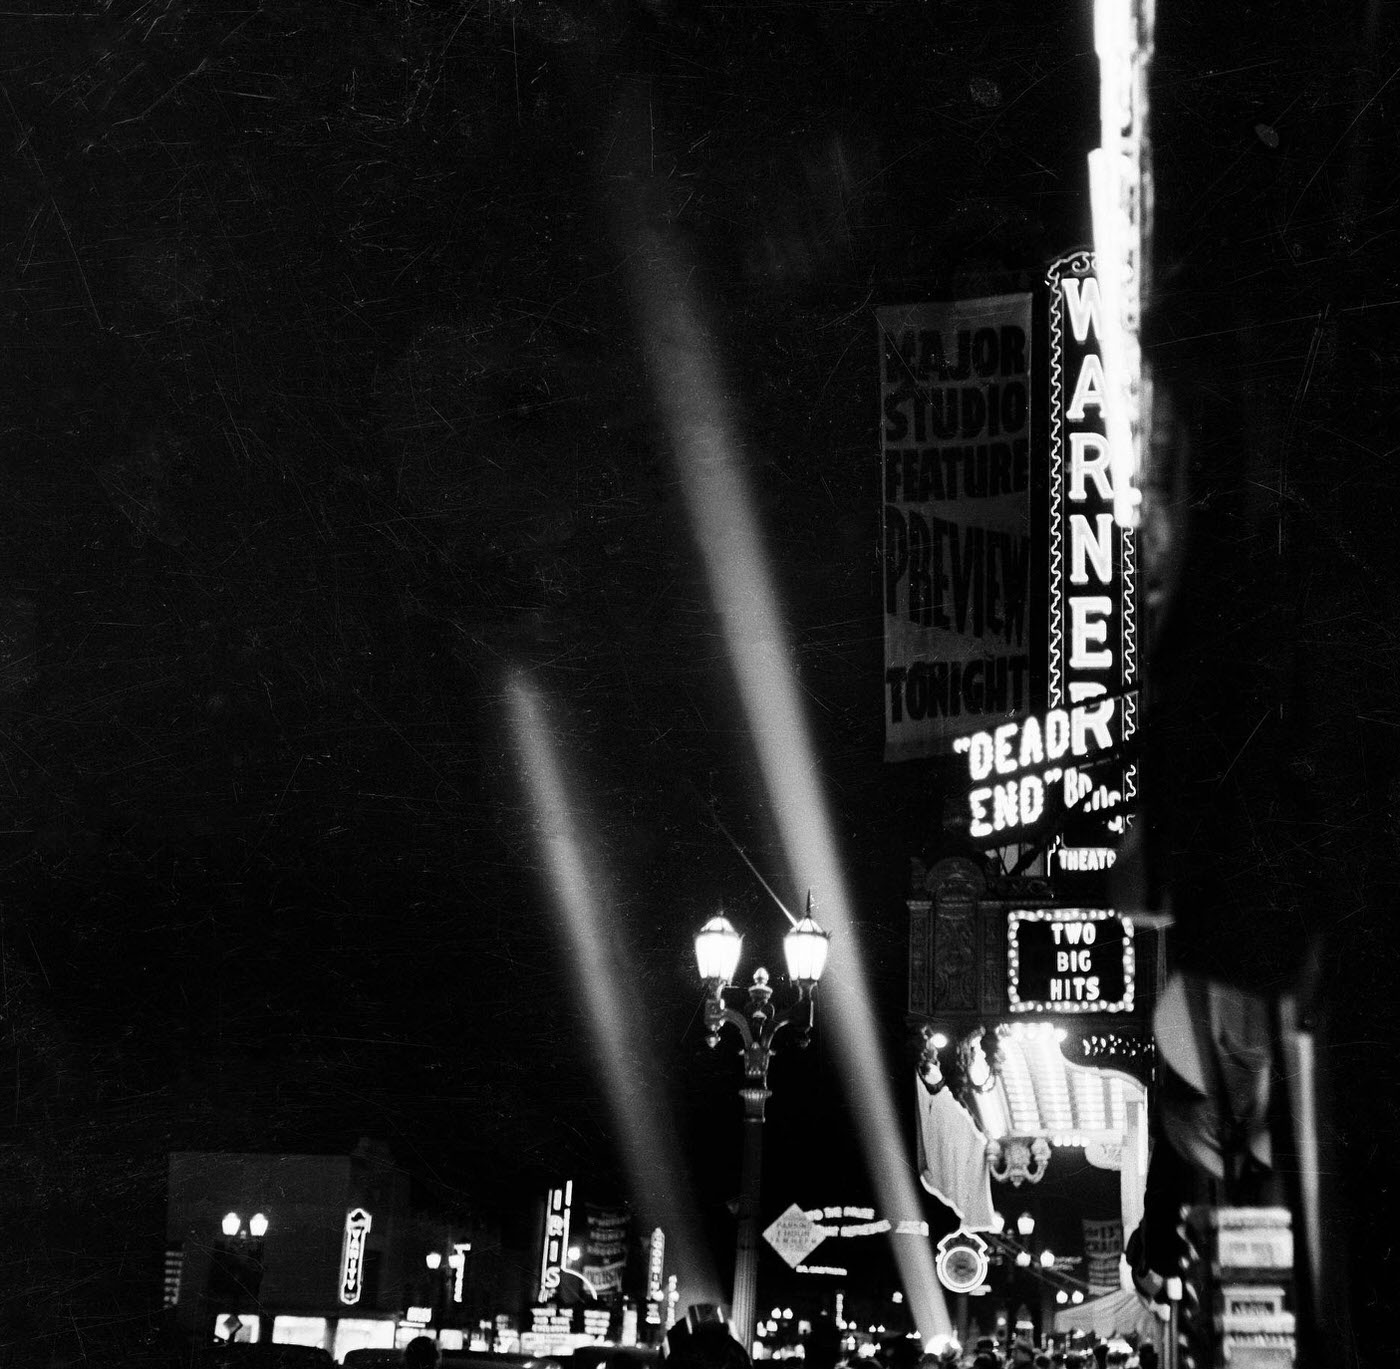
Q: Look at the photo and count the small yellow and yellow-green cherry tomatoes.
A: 0